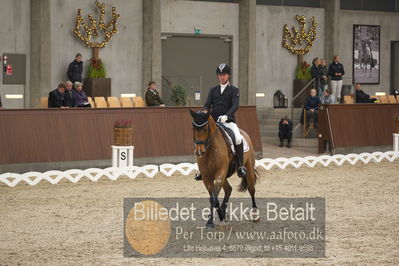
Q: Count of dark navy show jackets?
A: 1